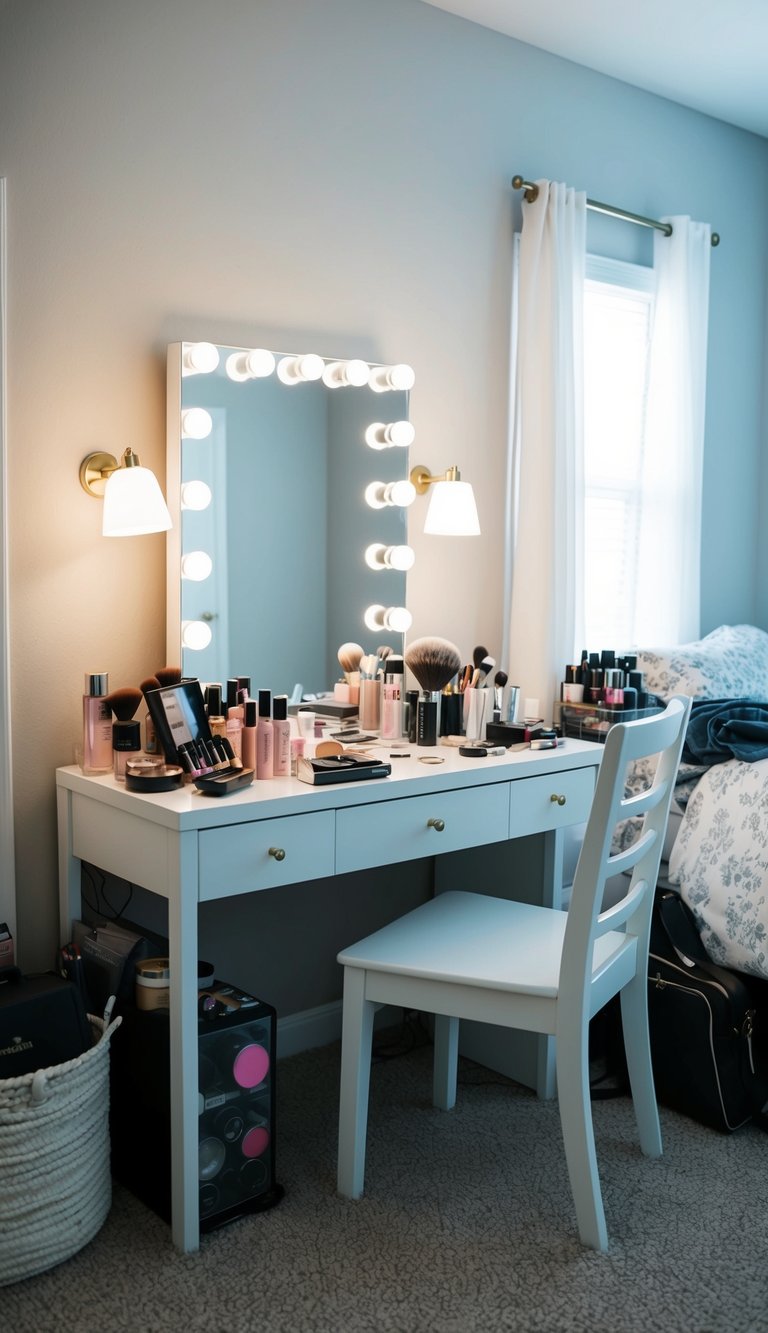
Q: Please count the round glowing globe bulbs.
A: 13